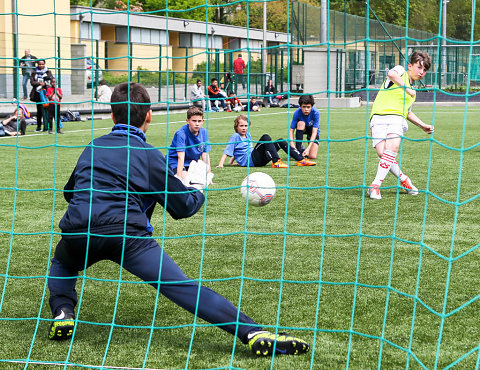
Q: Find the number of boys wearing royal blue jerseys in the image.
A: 3